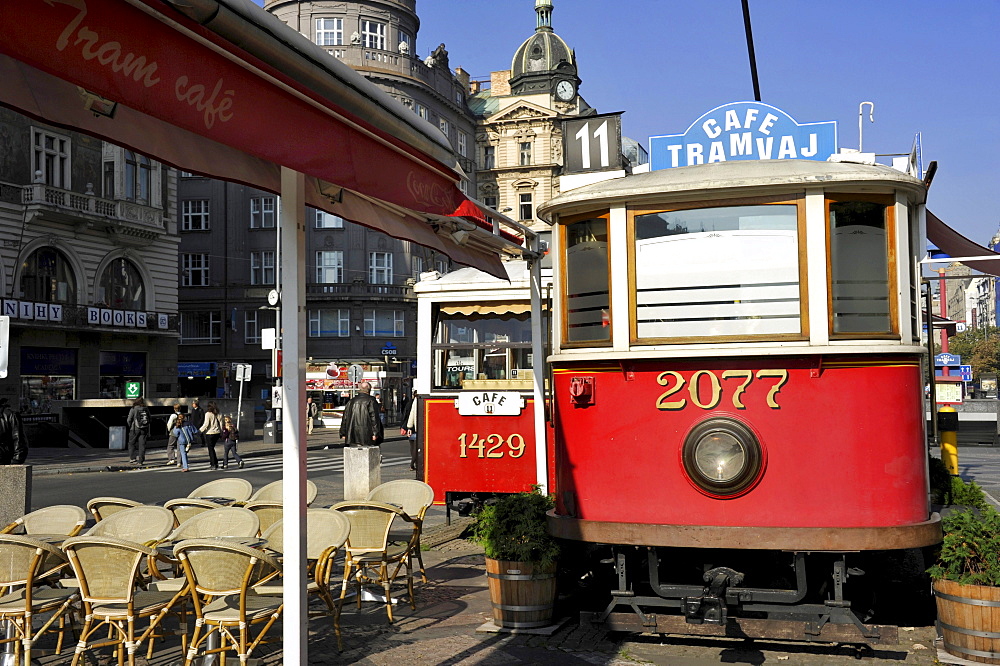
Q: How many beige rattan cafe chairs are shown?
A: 14